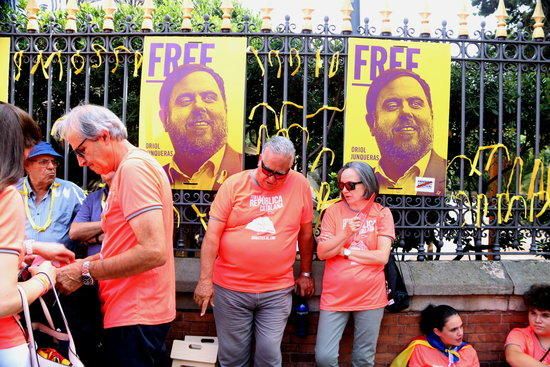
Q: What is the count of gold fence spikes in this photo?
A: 14